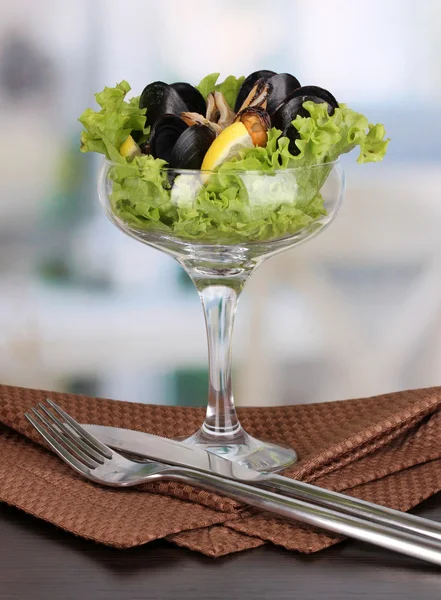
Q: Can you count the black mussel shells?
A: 8